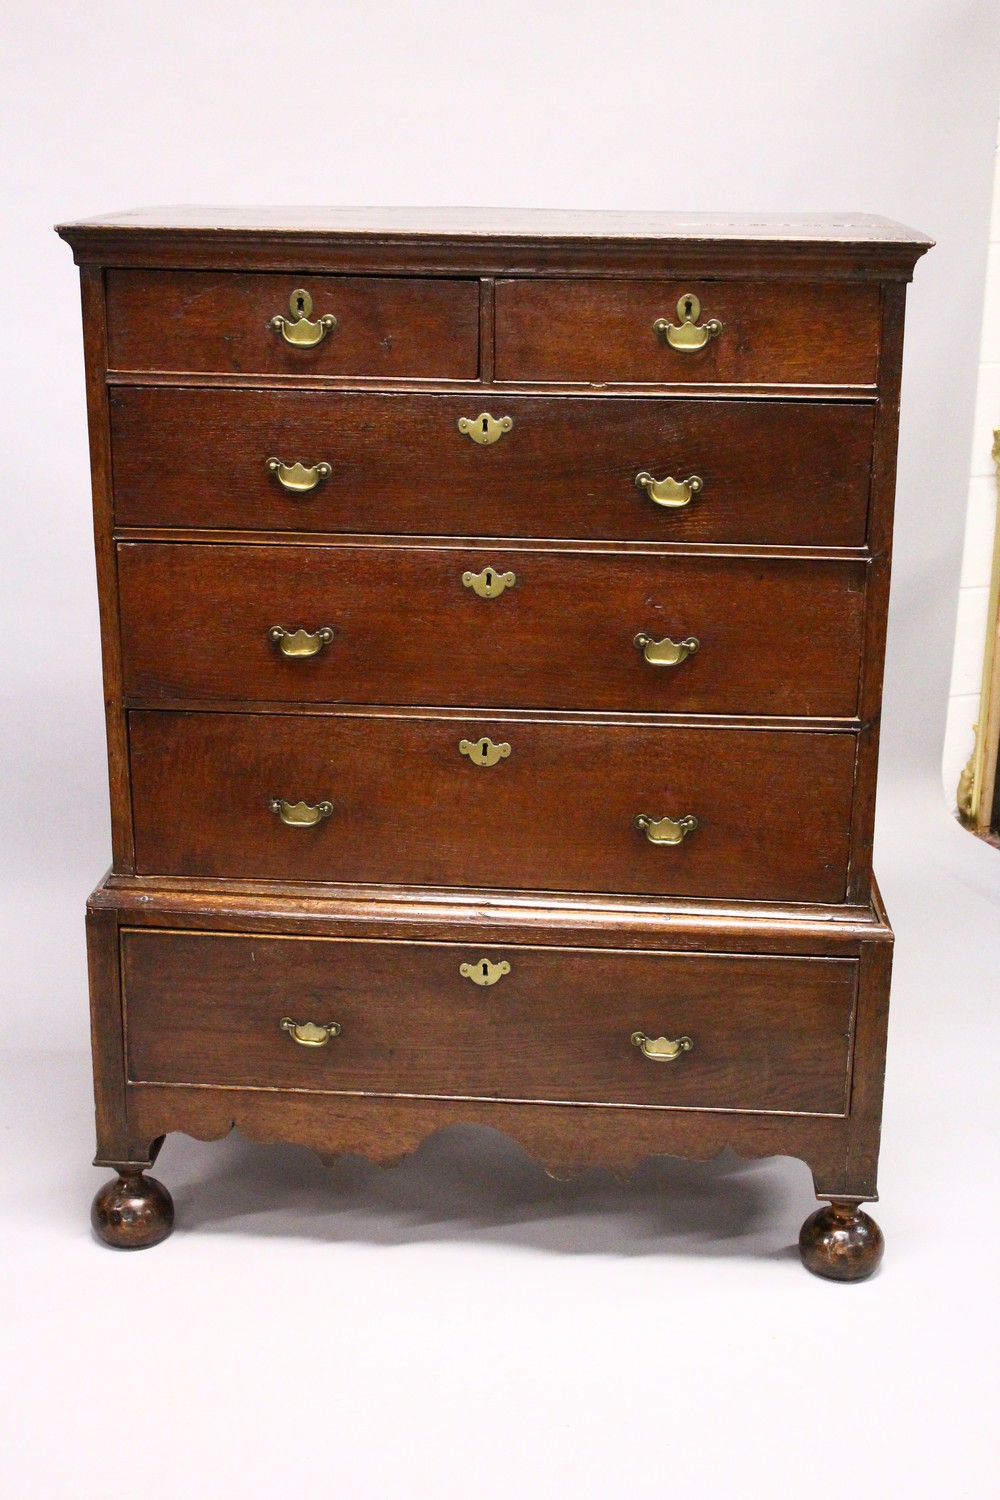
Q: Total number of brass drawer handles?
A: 10